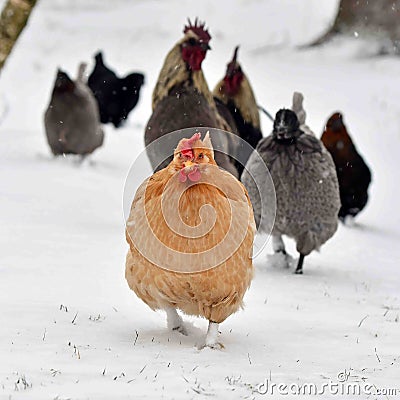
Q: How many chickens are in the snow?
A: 7